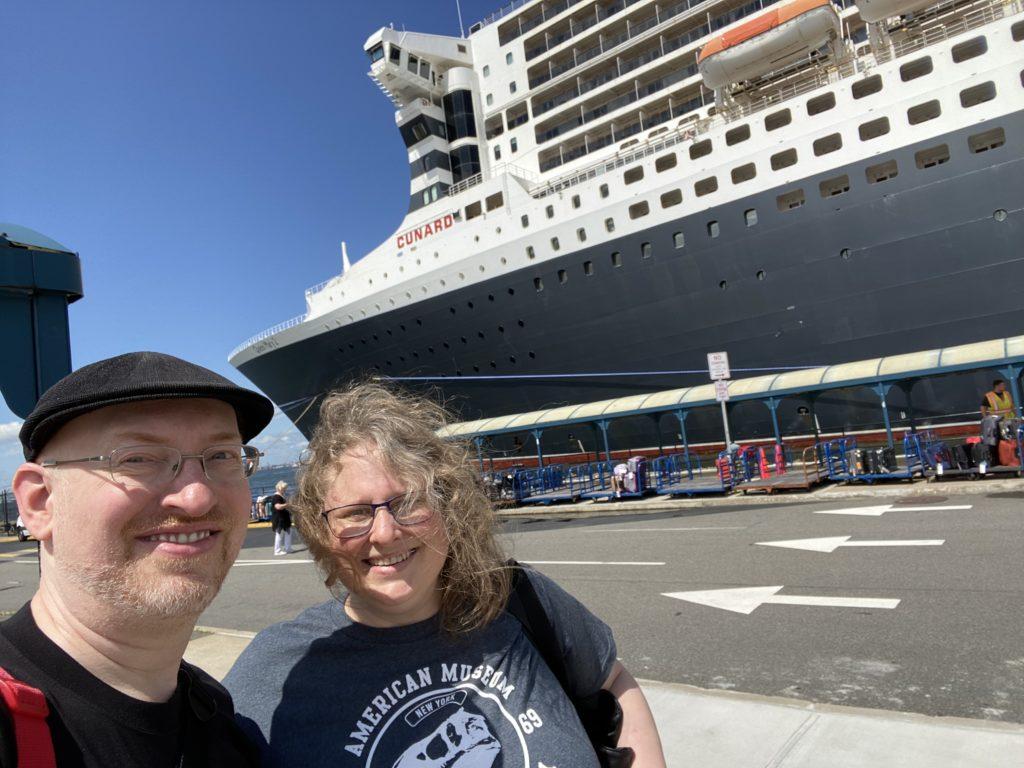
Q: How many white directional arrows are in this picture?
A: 3